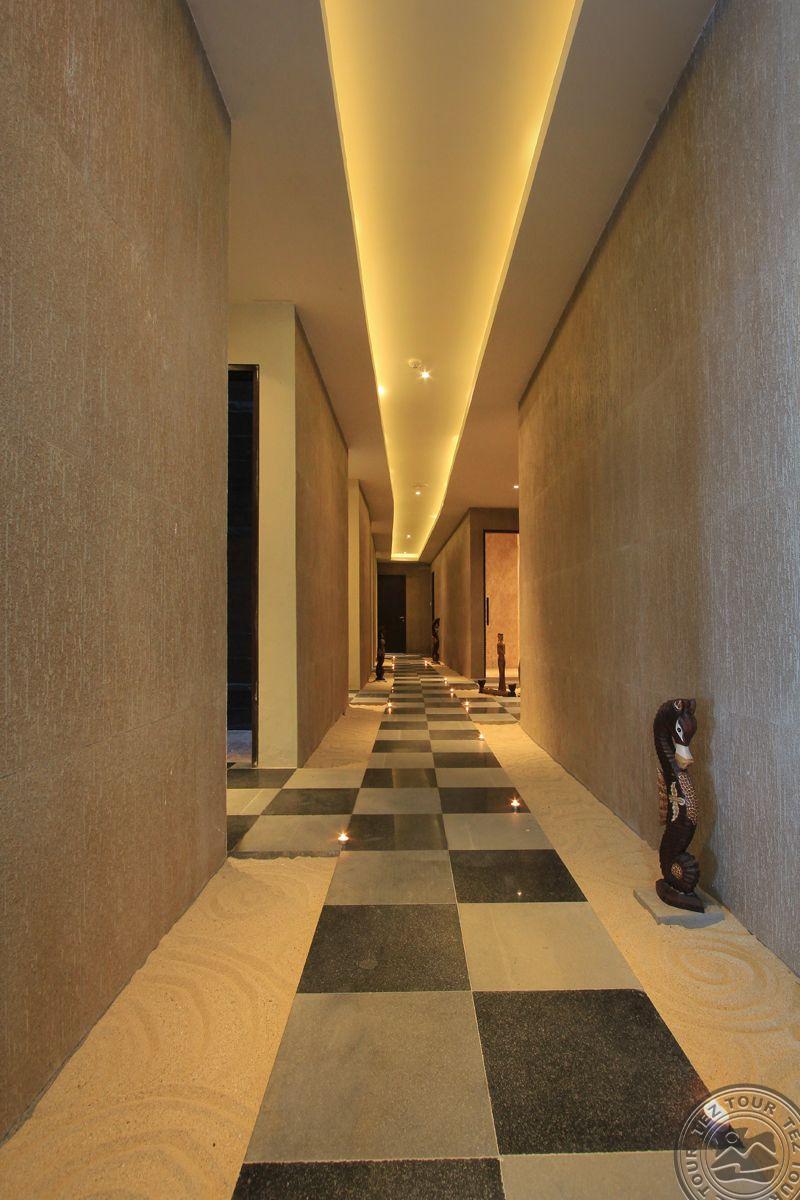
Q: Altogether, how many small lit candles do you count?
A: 11